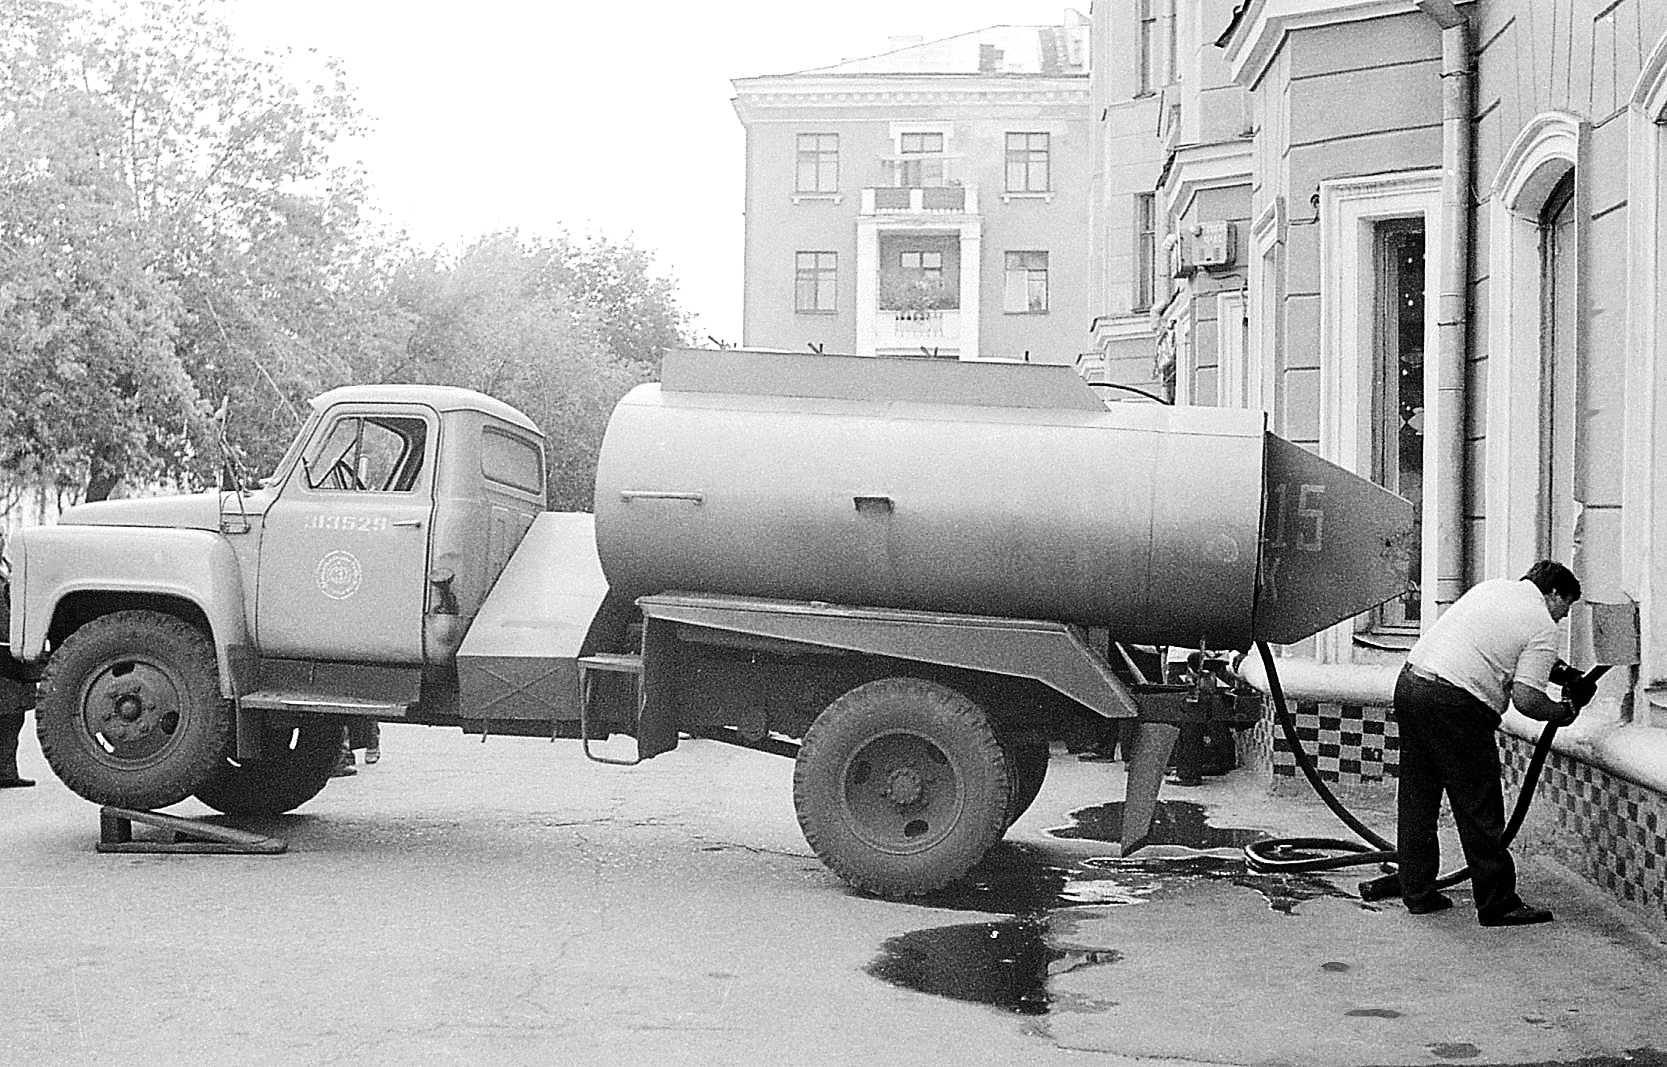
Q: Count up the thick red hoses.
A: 0